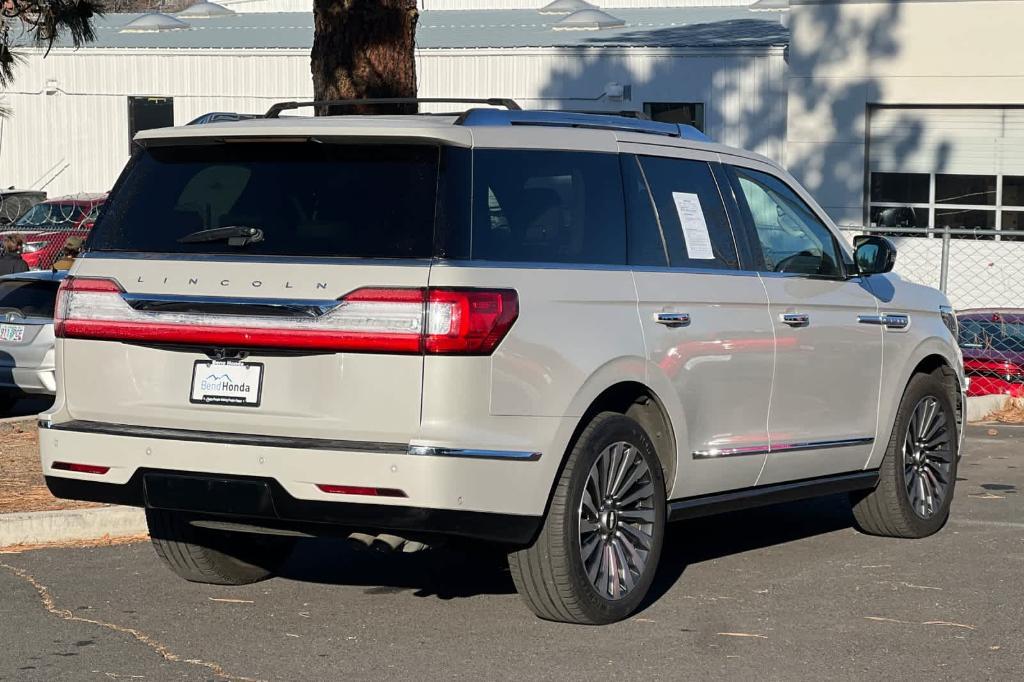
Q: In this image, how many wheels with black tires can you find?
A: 3